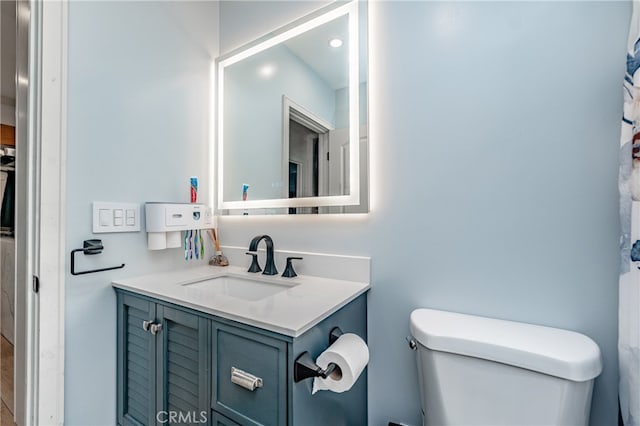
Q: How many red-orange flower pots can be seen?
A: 0